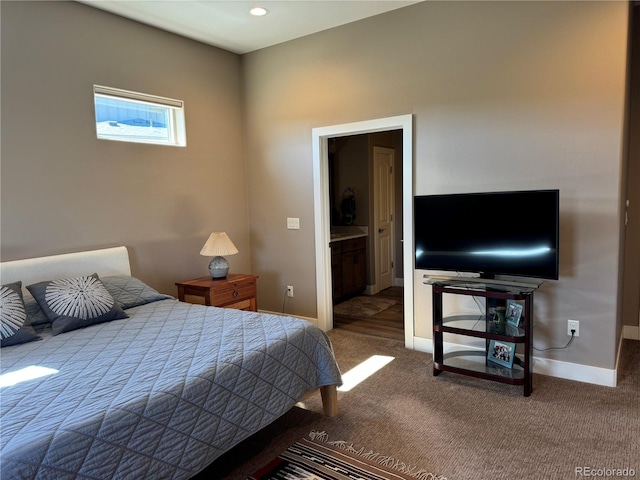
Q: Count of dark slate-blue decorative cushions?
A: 2